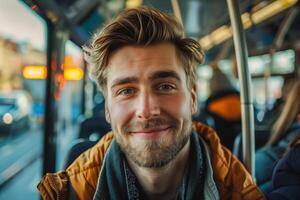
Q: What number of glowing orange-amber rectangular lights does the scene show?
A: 2